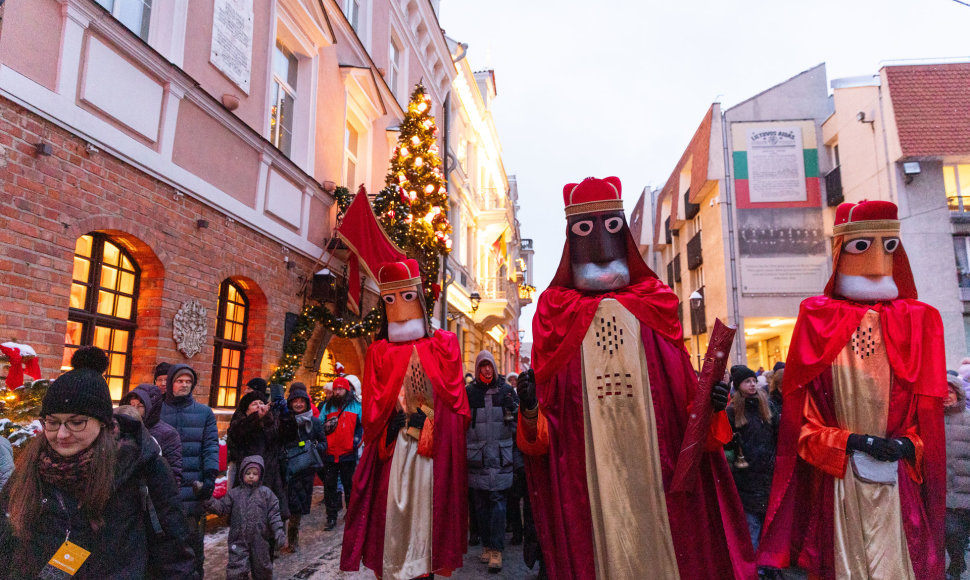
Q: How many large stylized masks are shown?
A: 3